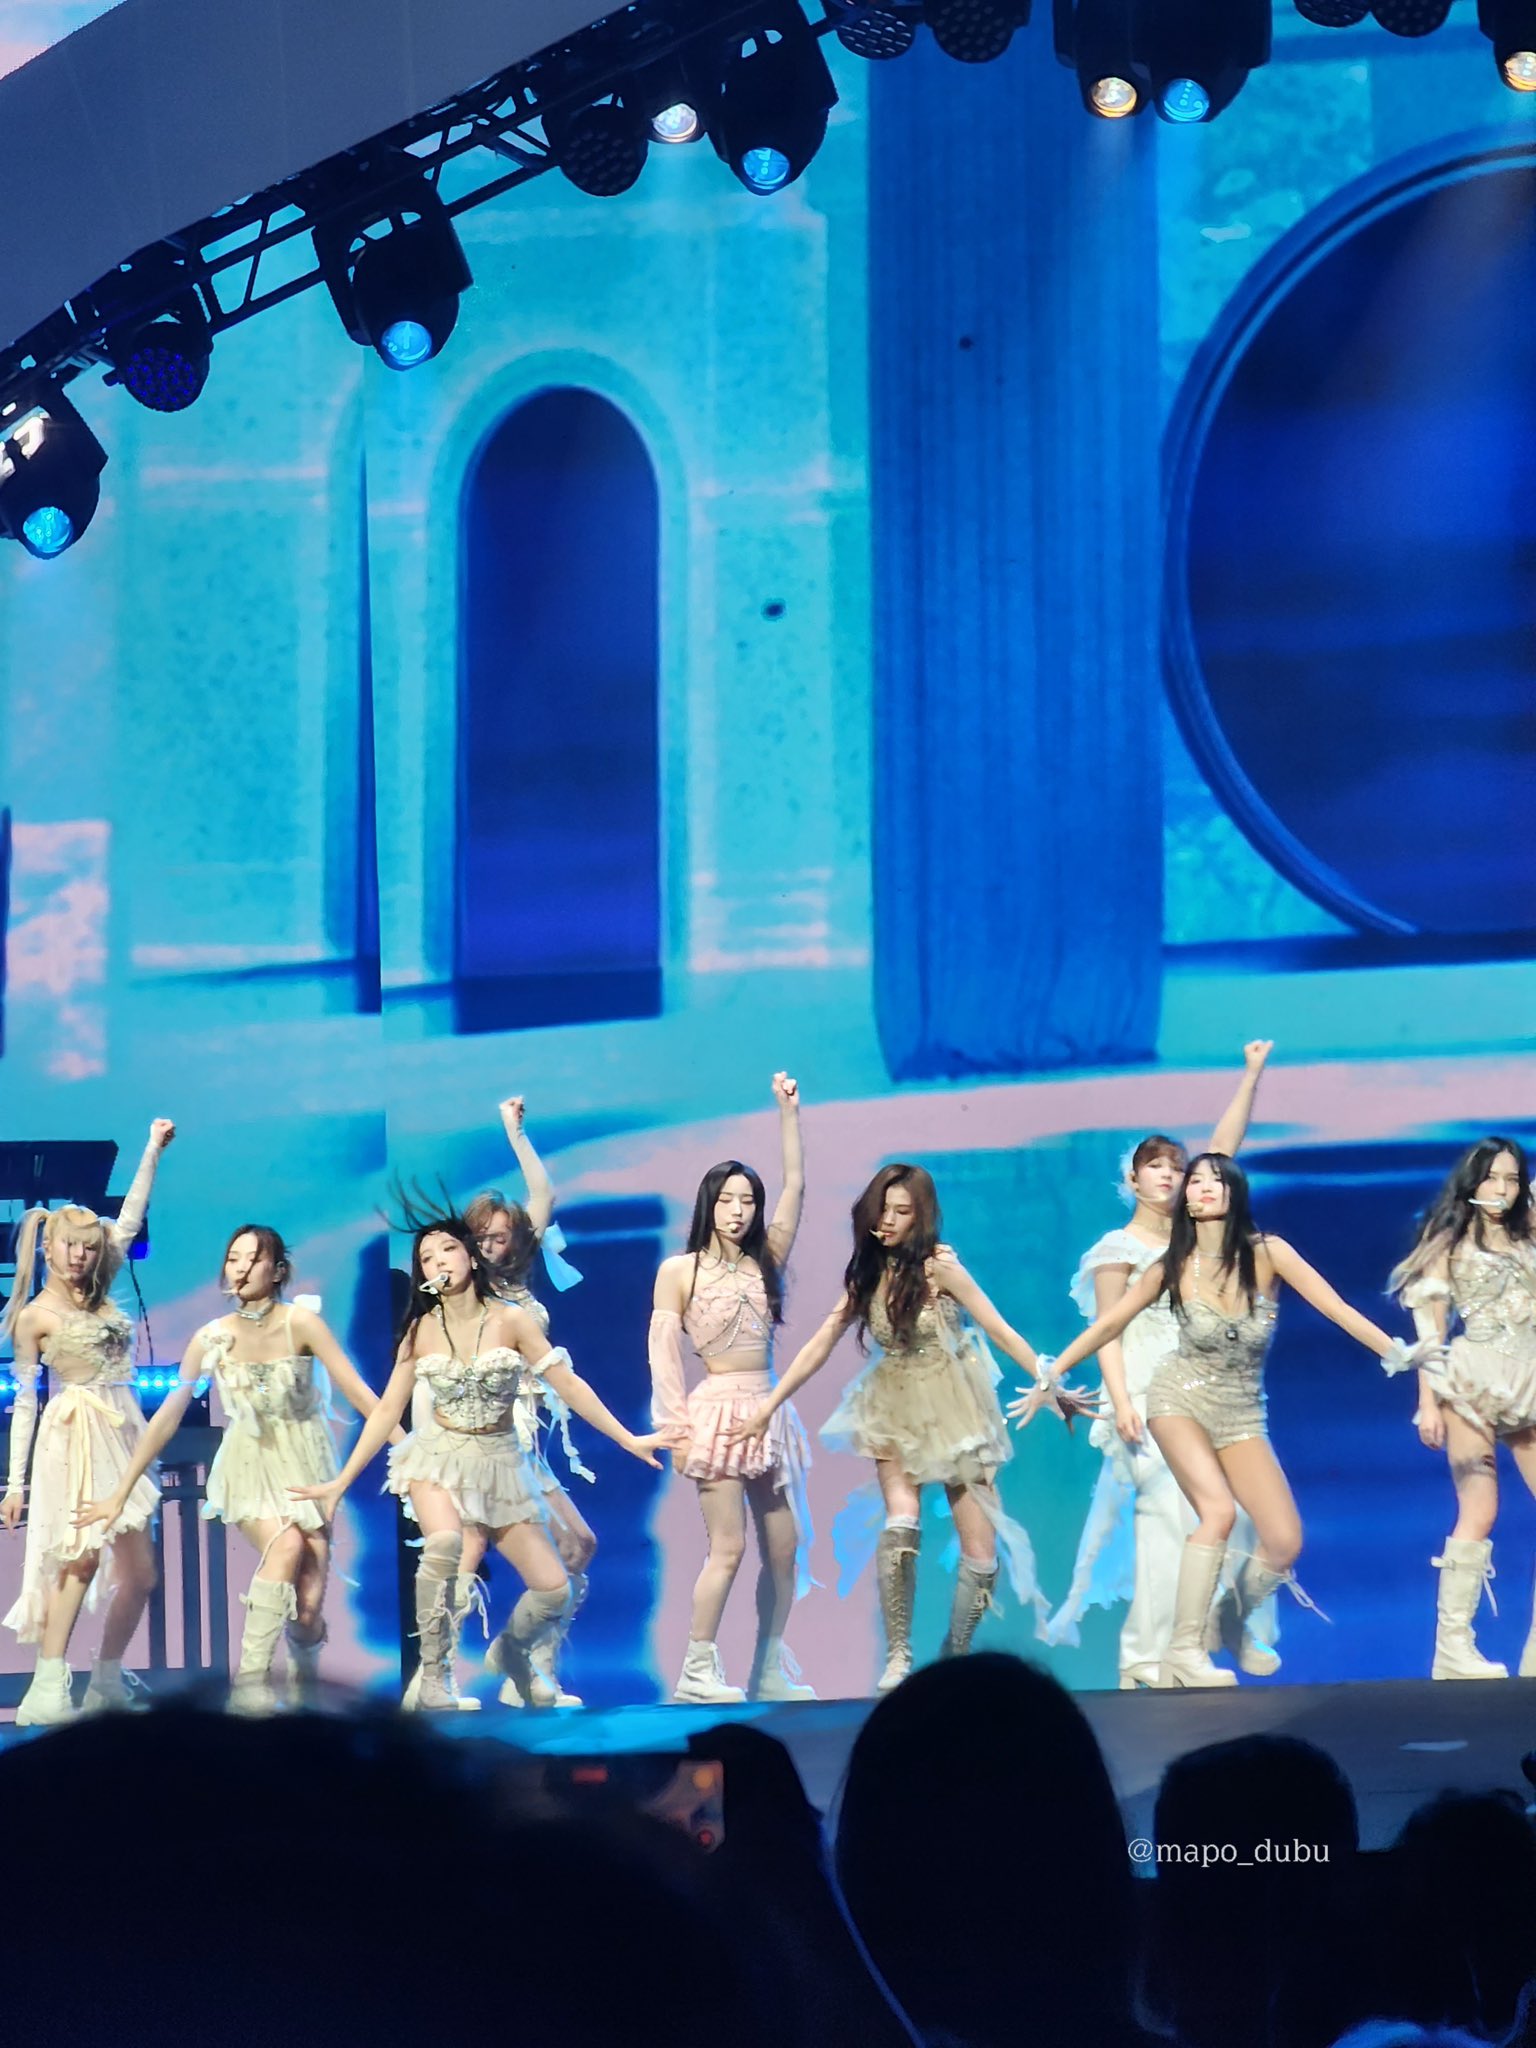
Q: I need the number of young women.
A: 9